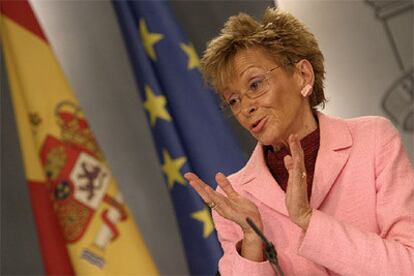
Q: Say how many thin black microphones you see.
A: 1